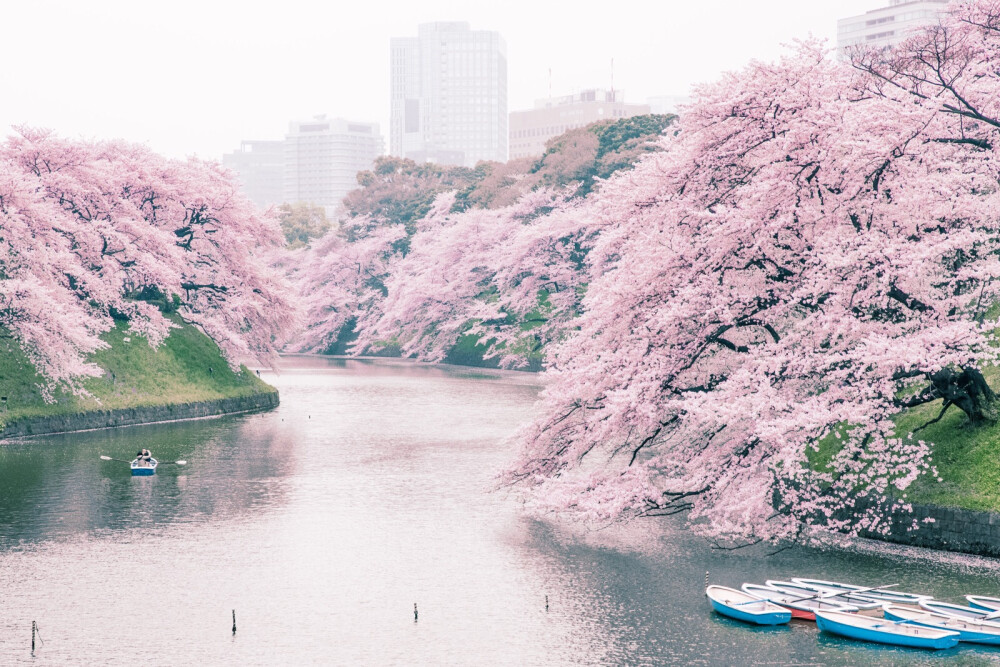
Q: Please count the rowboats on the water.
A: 9